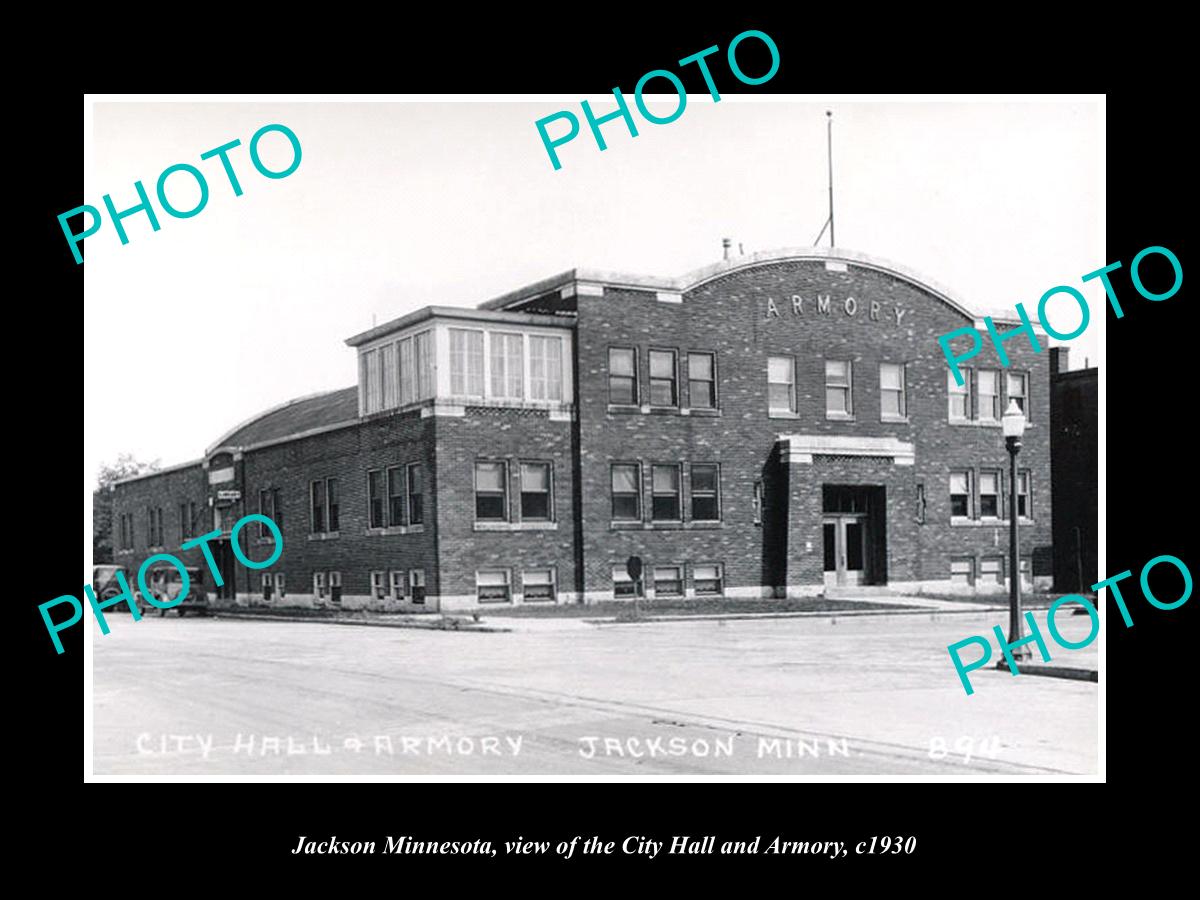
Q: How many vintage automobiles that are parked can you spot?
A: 2